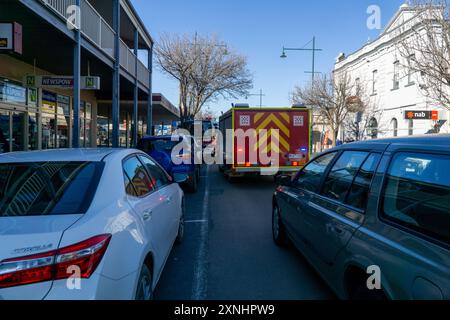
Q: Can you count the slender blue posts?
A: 4